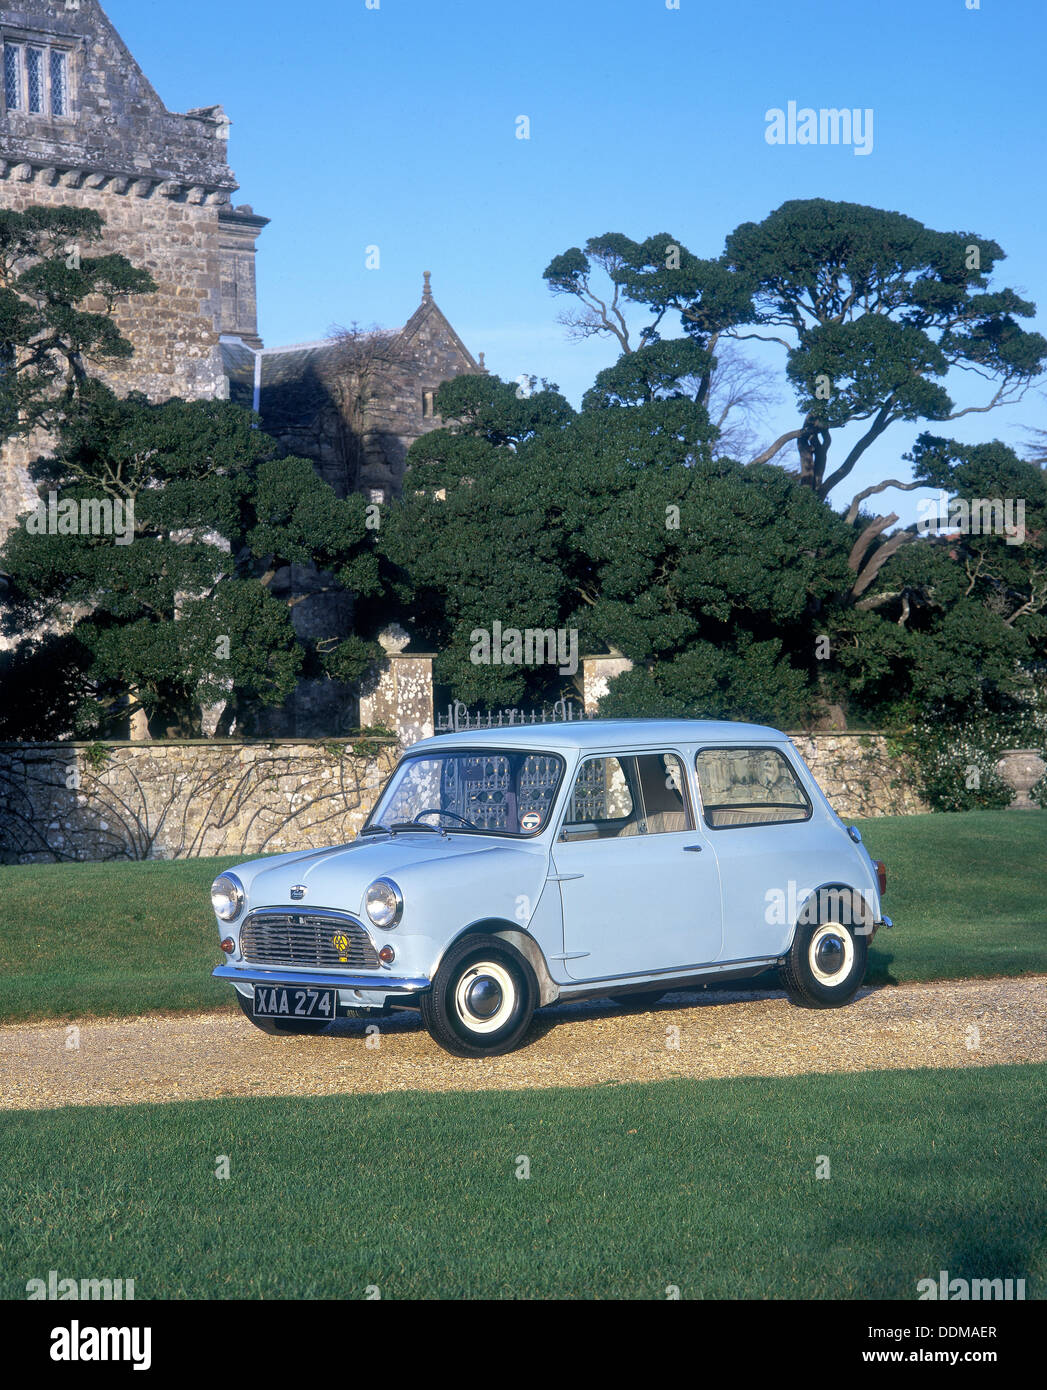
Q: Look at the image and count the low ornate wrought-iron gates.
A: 1